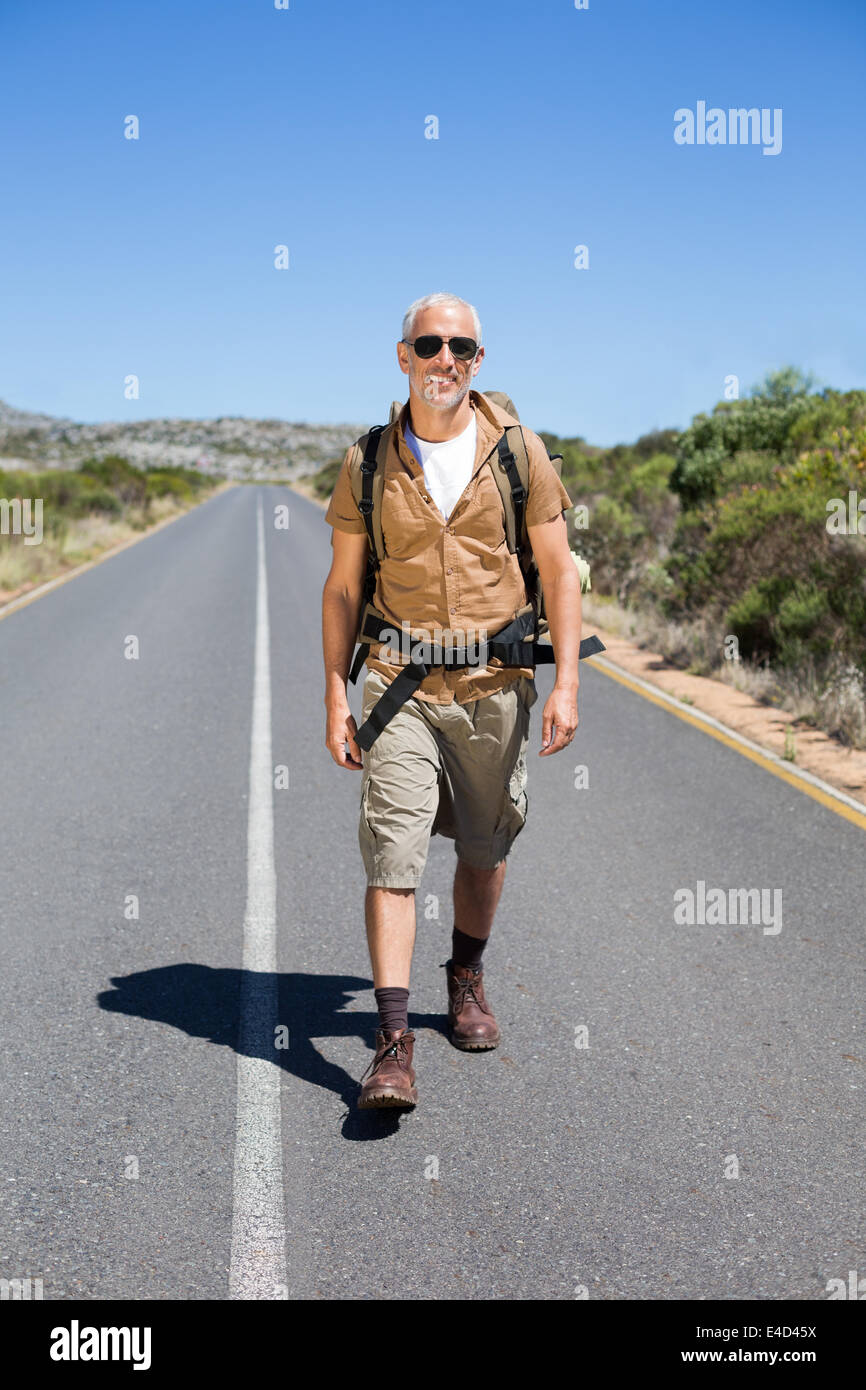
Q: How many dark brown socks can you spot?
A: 2